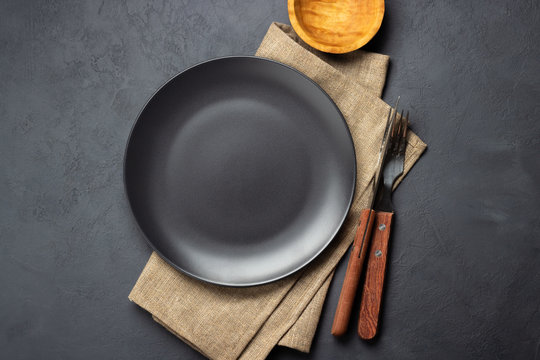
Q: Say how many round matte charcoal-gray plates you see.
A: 1